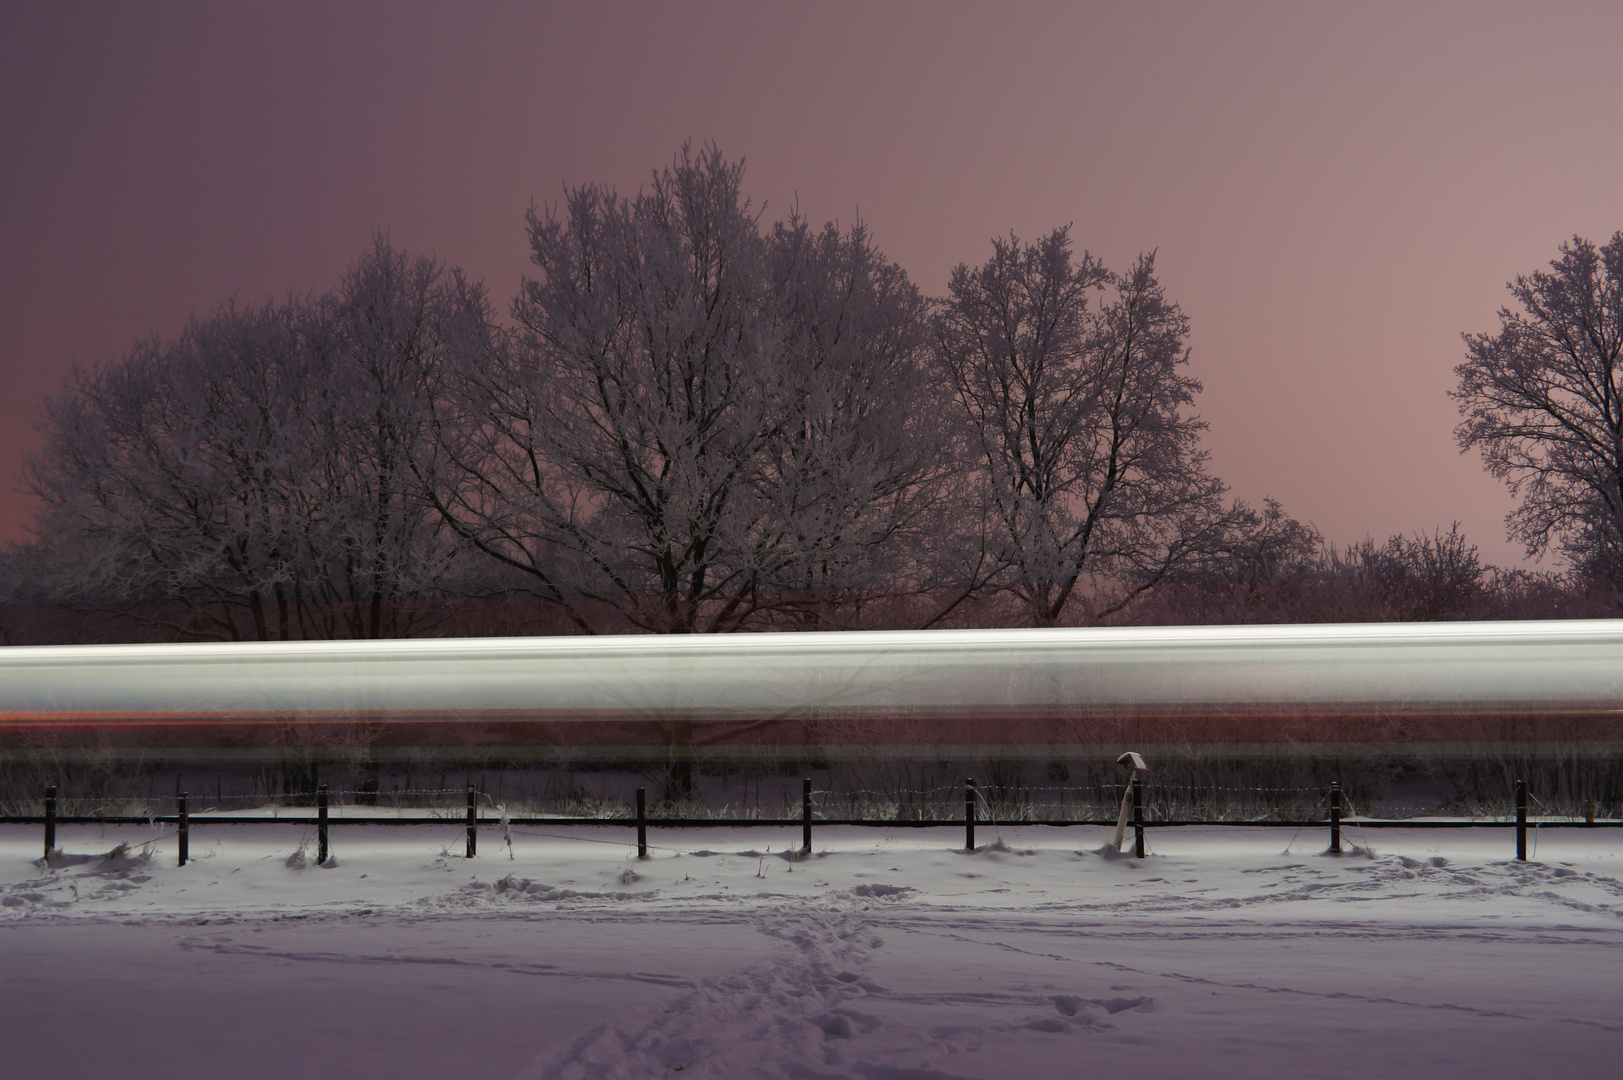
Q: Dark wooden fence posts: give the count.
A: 10